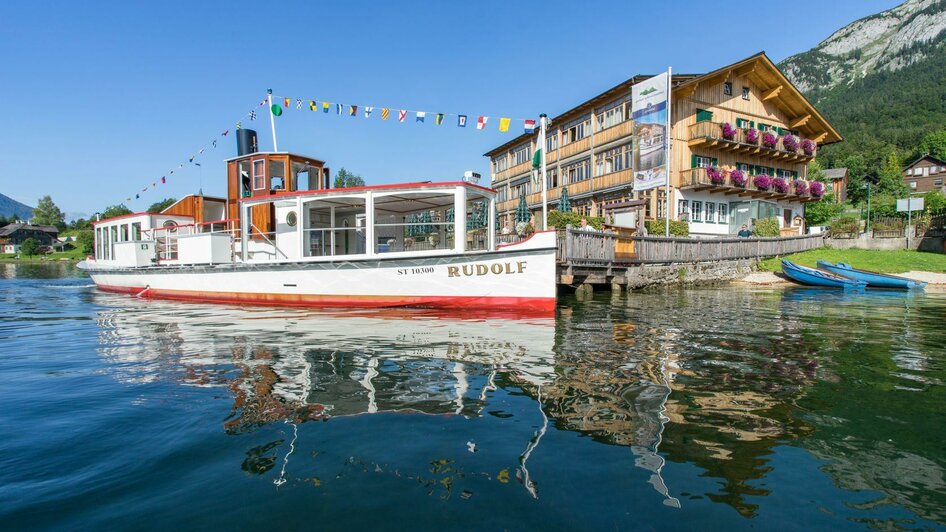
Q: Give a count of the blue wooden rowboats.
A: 2